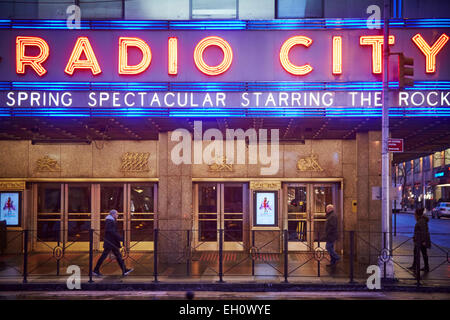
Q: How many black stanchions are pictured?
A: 7